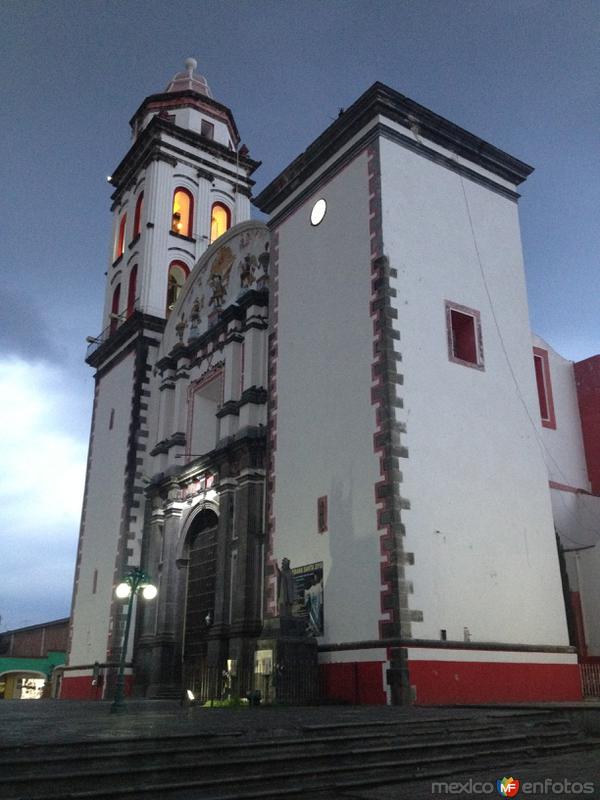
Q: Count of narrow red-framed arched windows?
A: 7